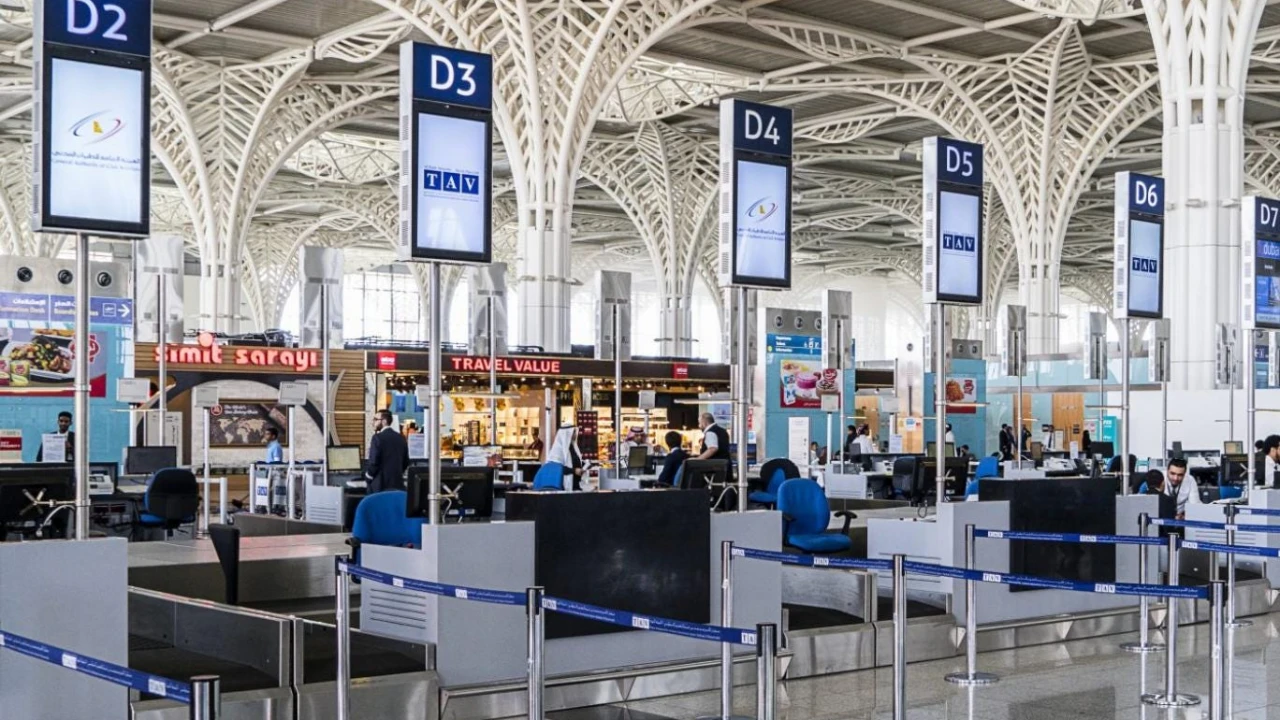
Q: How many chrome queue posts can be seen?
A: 11